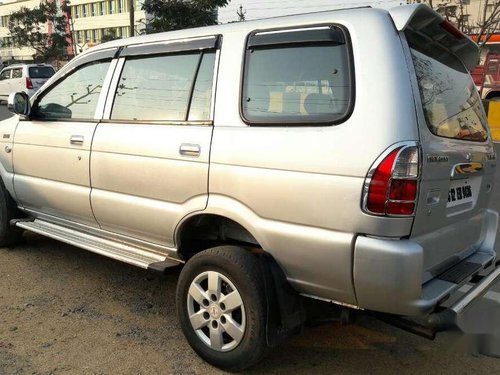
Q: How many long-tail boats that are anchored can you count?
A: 0